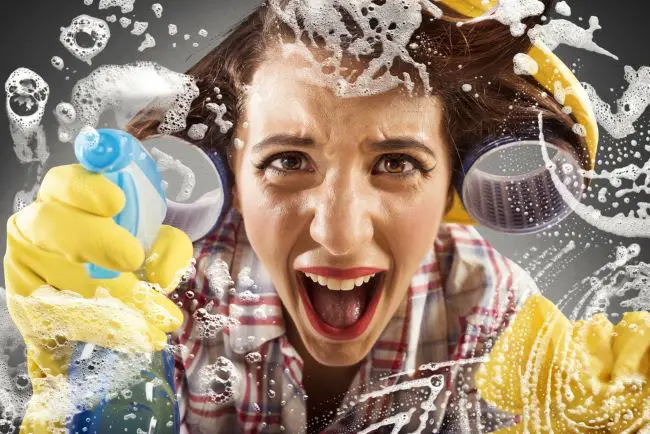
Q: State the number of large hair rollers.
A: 2